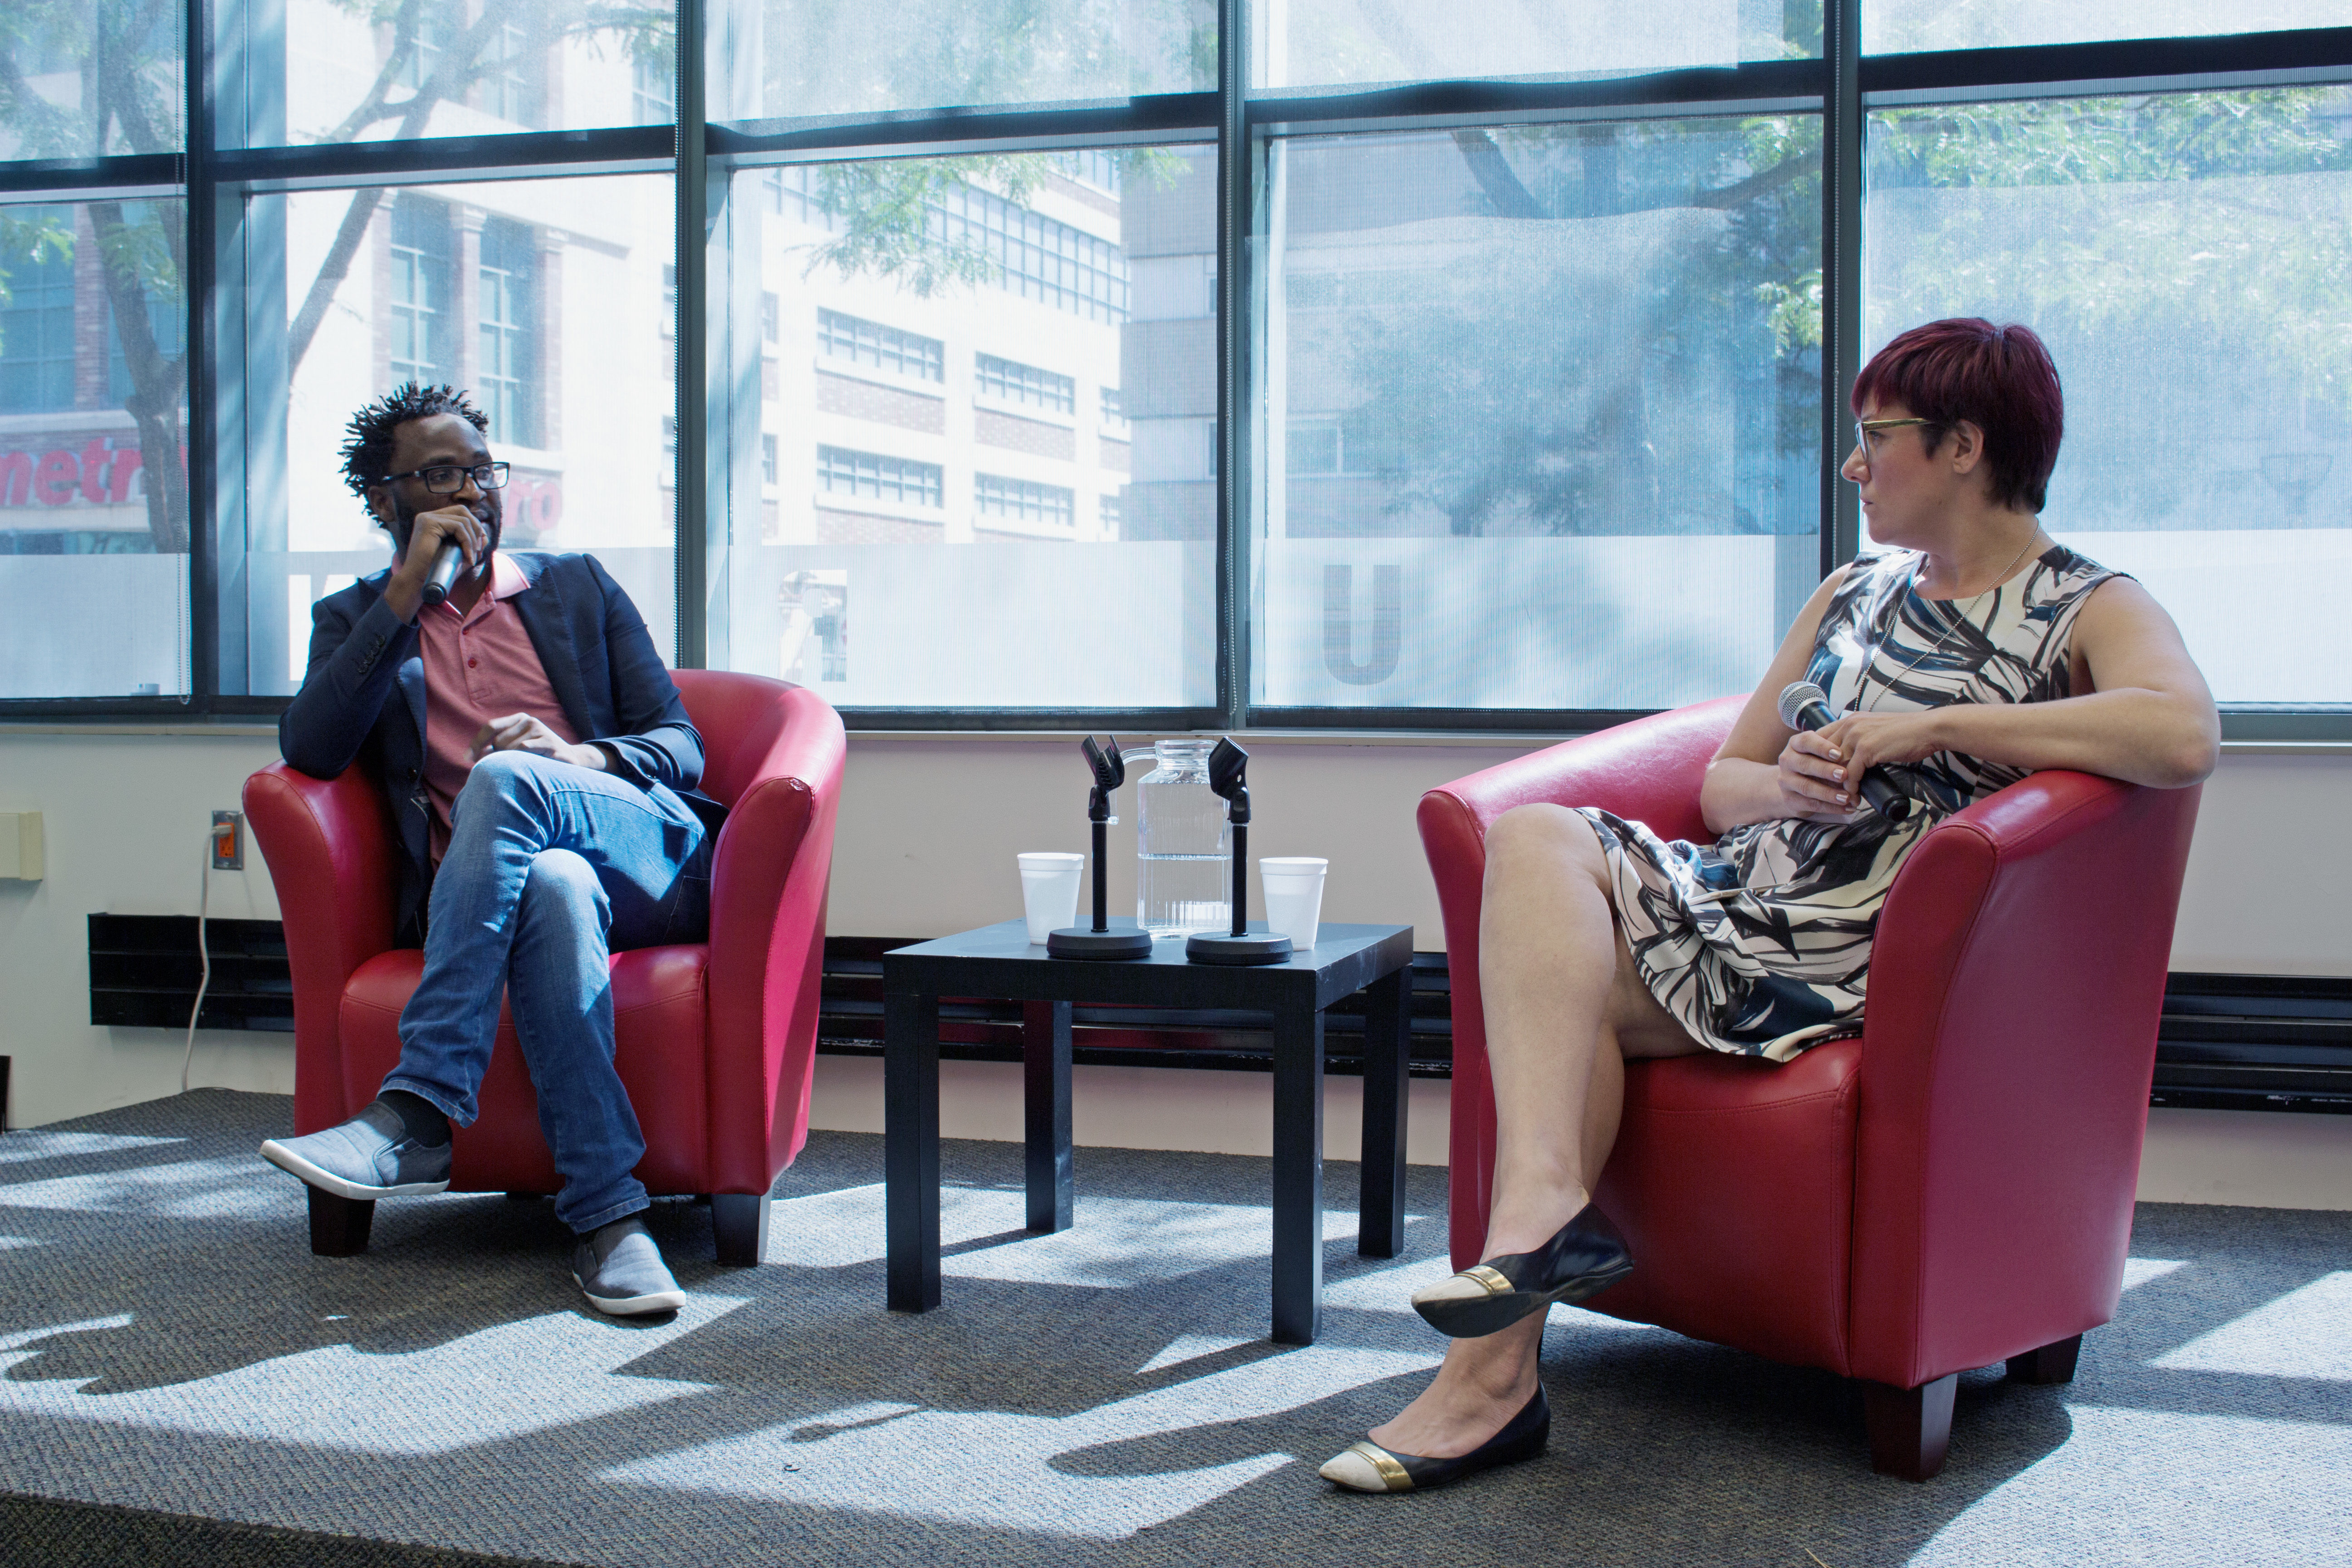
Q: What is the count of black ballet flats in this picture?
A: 2